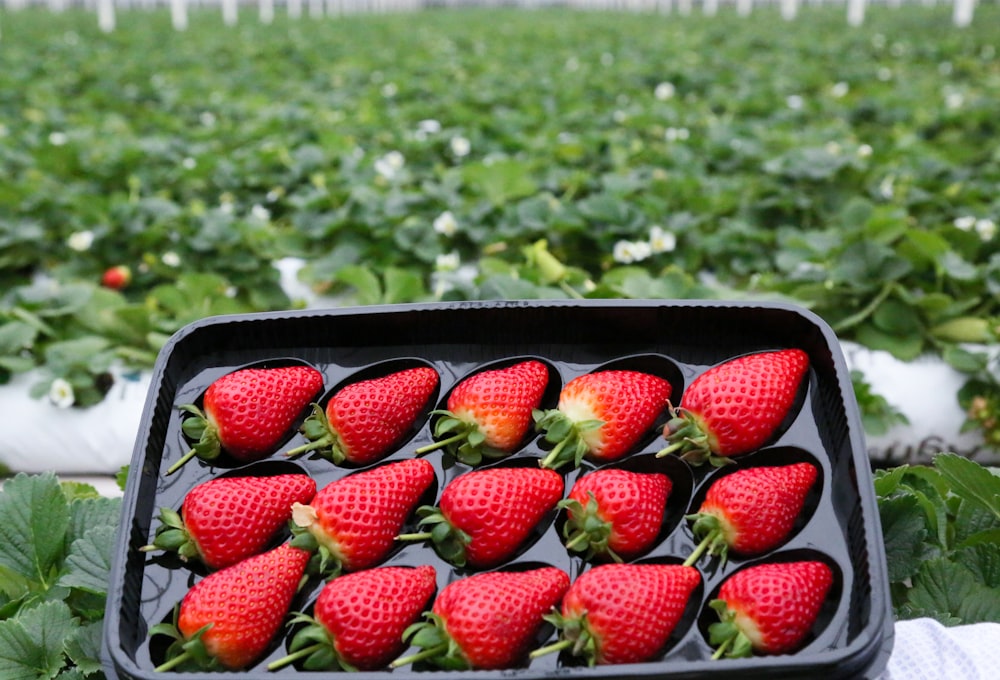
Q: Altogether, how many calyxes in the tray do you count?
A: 15